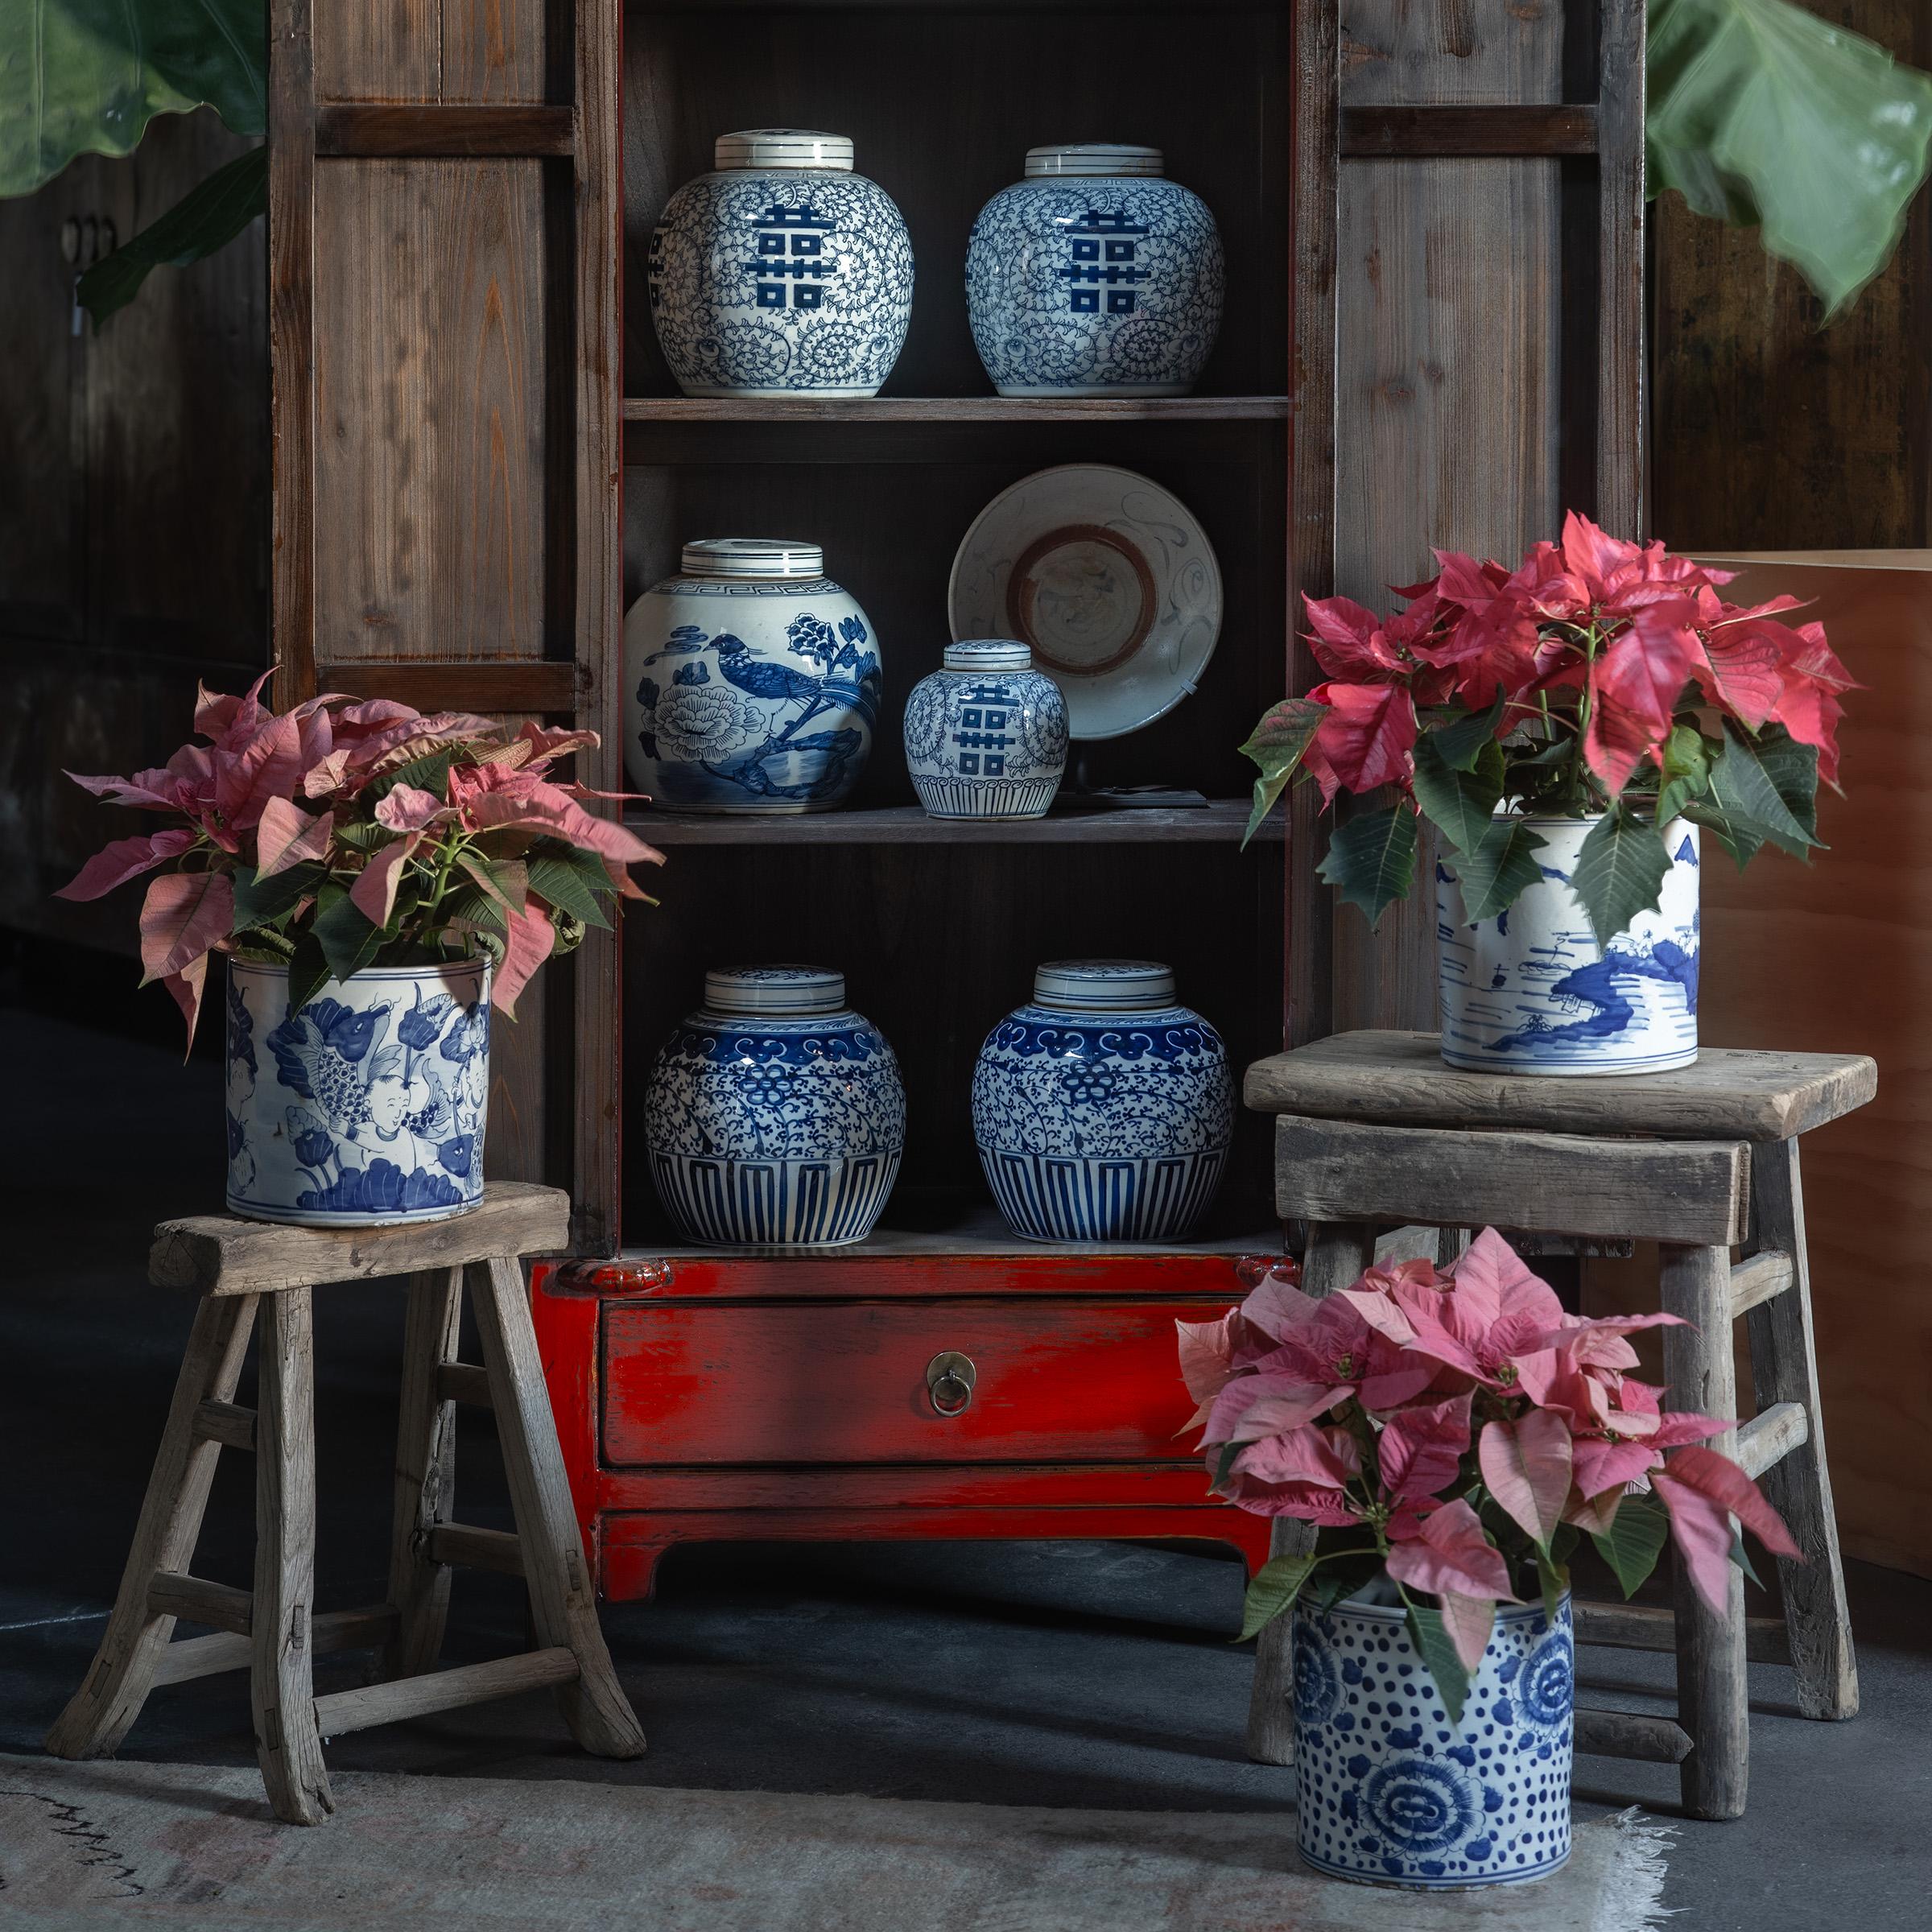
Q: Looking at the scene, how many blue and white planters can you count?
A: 3